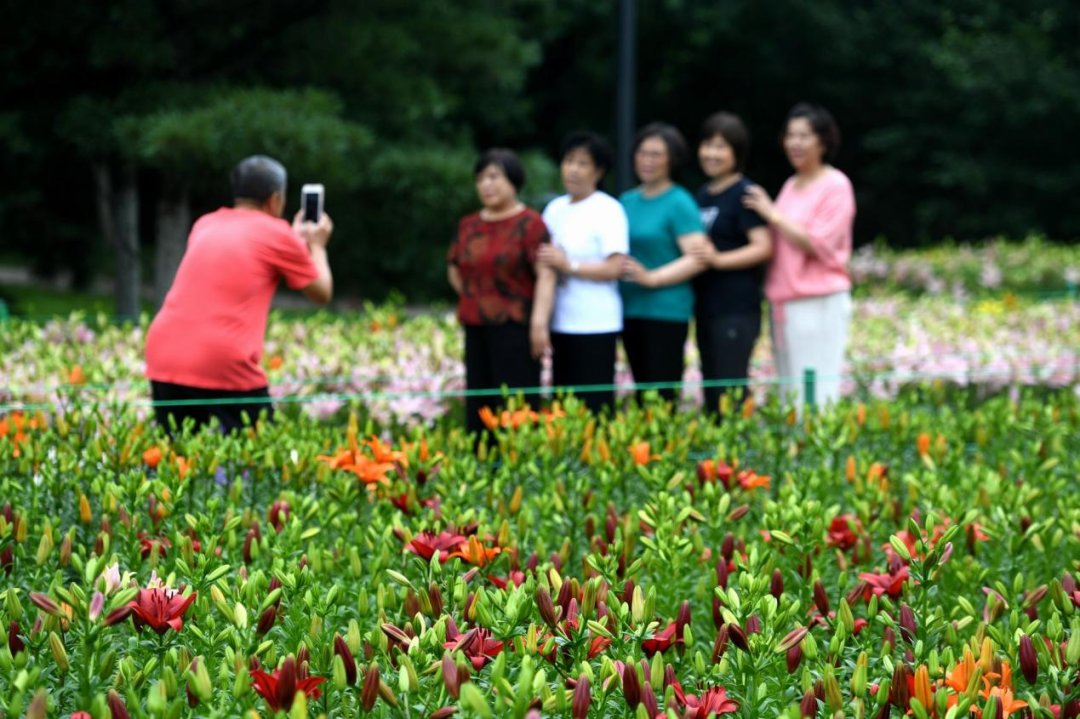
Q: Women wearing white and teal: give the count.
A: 2